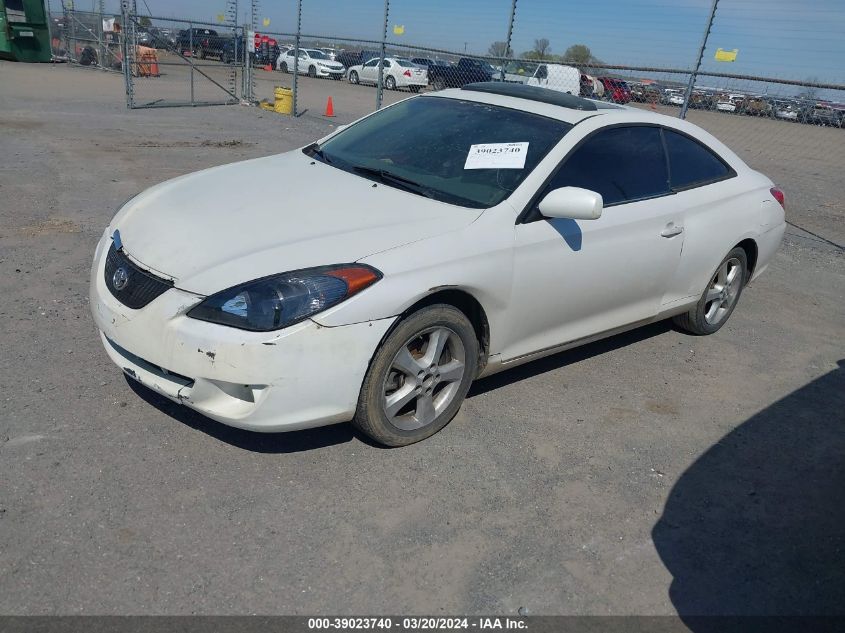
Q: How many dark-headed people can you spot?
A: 0